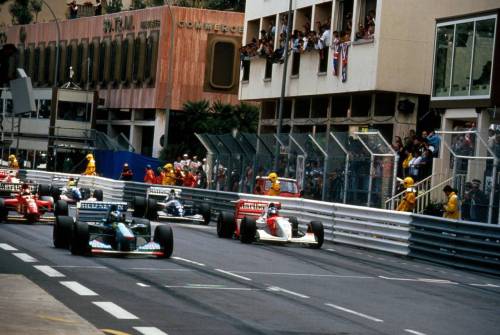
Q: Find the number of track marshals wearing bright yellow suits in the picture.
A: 6